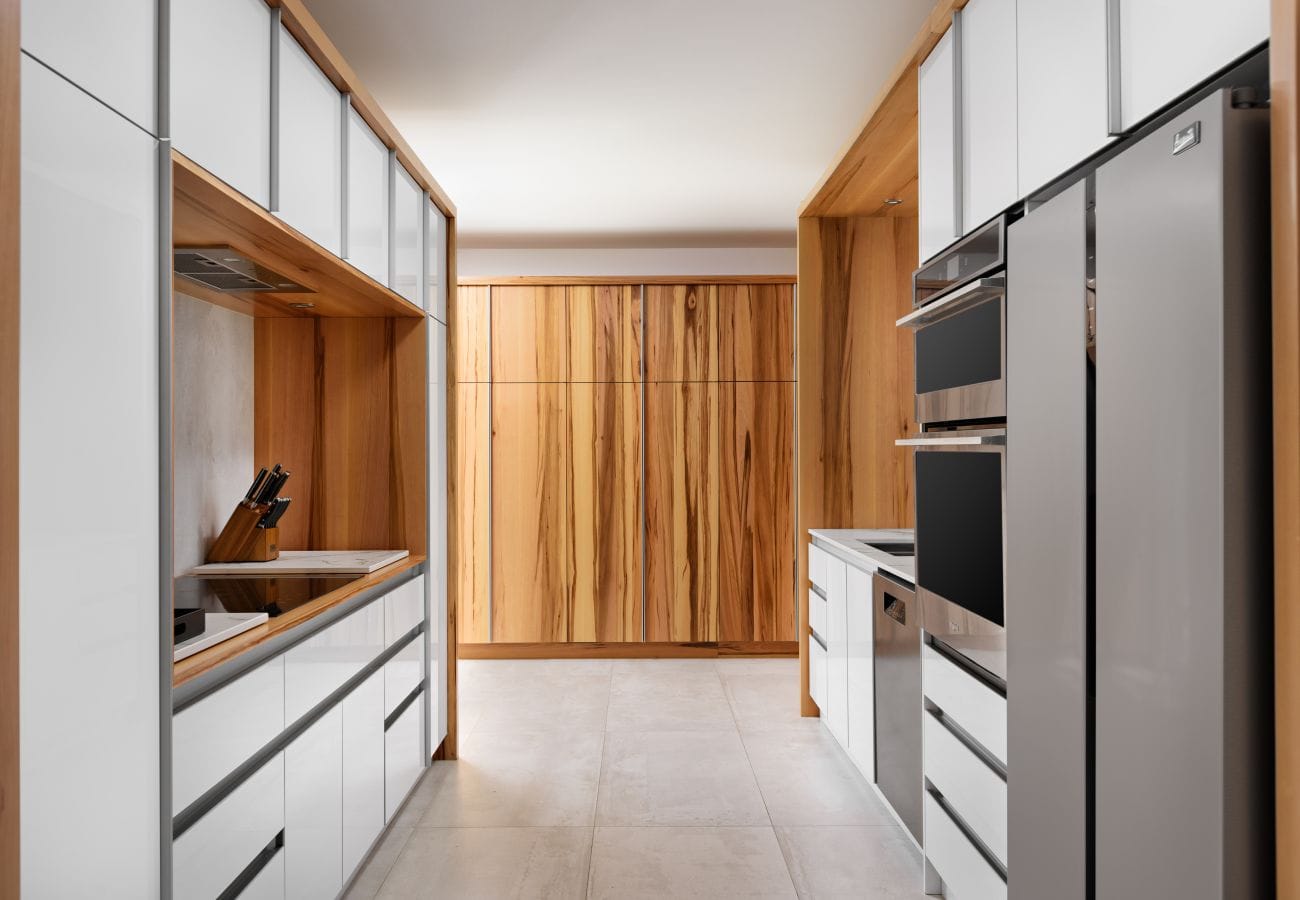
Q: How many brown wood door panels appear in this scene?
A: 10